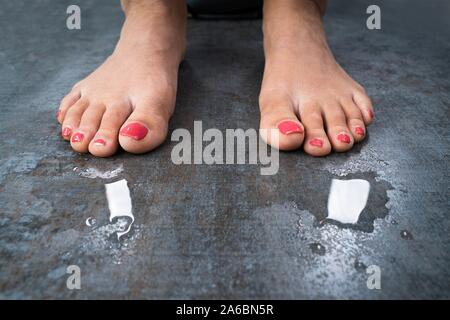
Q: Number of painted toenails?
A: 10